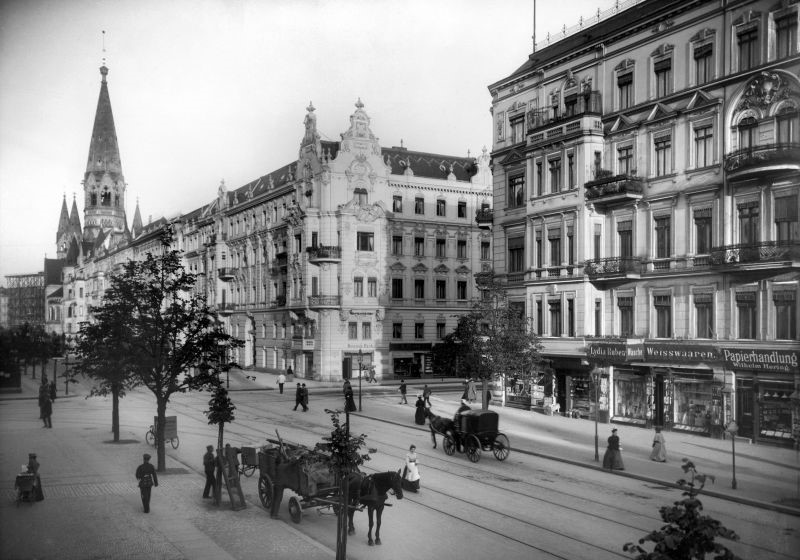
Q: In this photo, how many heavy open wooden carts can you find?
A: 1